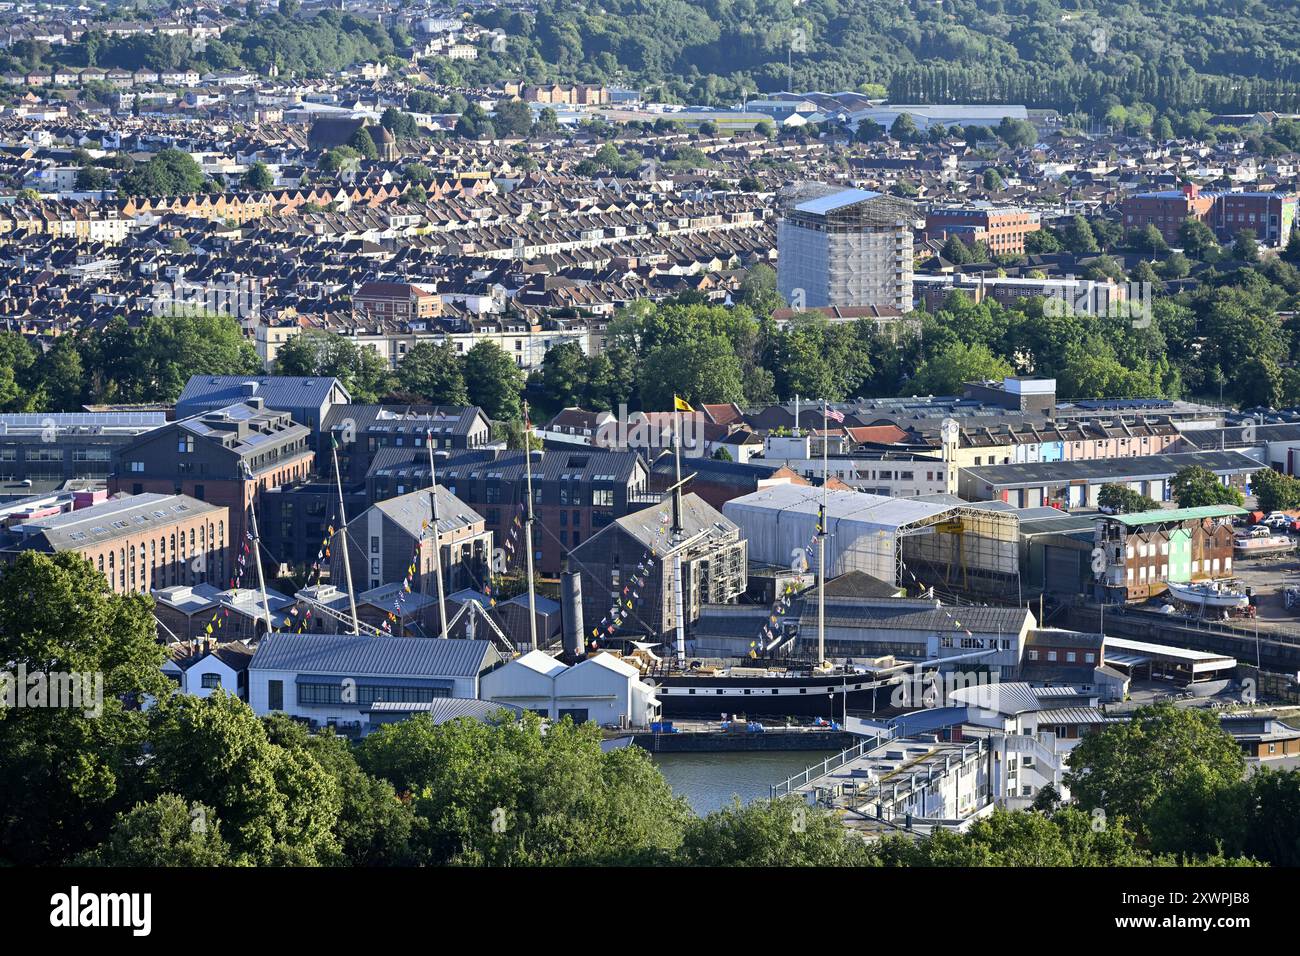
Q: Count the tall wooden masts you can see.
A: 6